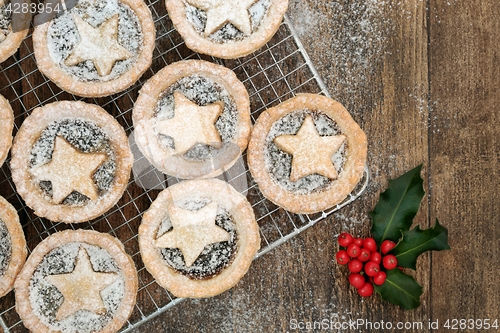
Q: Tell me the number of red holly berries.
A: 14